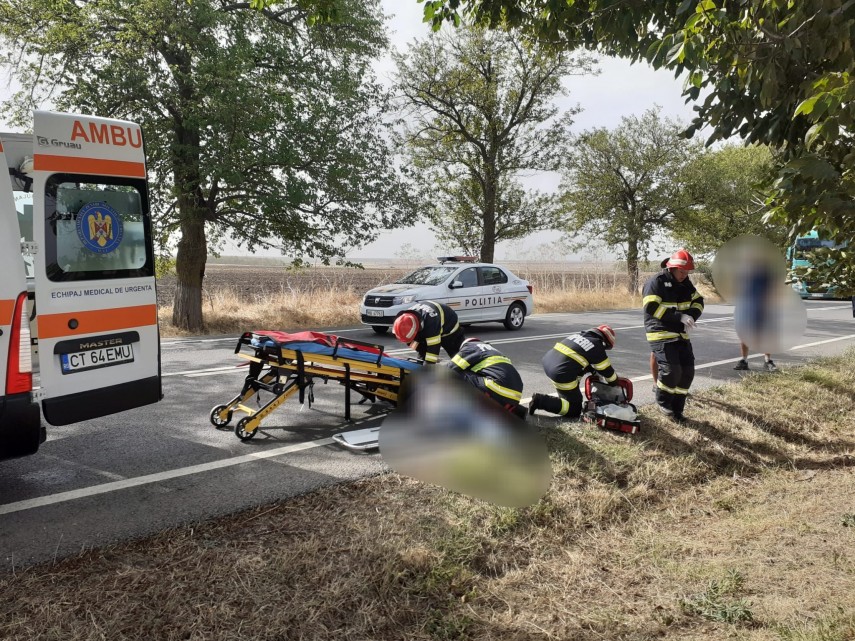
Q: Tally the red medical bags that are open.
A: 1